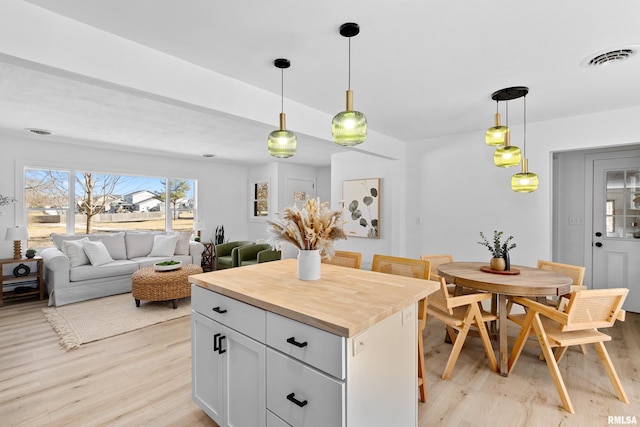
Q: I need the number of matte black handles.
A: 5